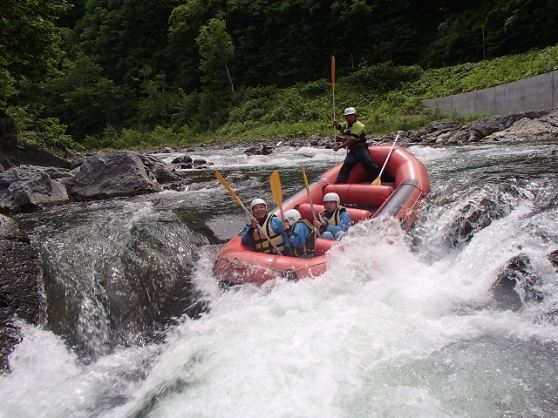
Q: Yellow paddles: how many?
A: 5